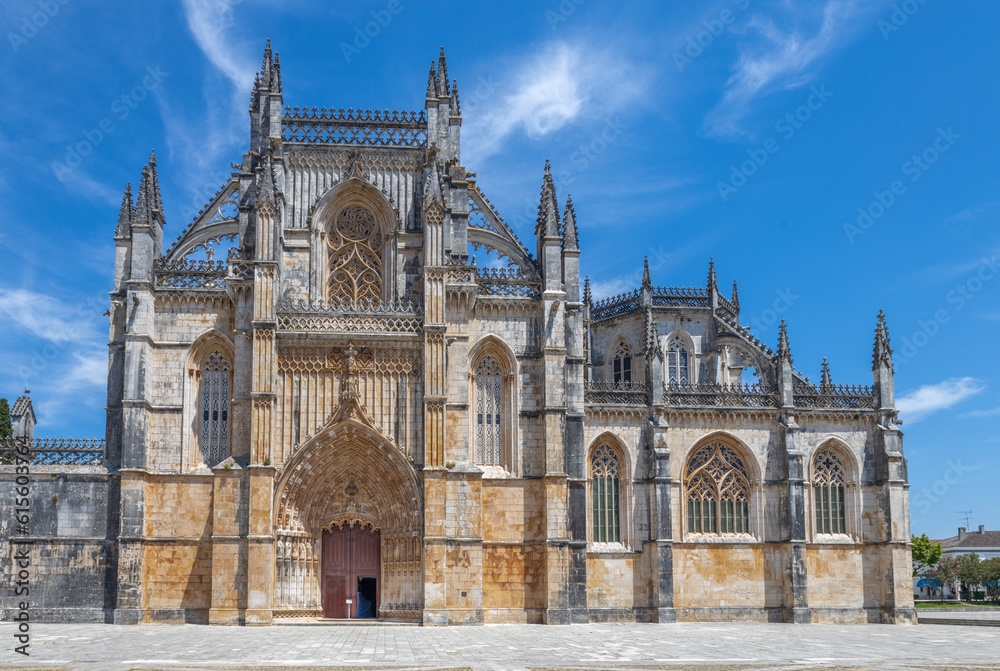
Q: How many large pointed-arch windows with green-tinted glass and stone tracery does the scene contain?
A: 3